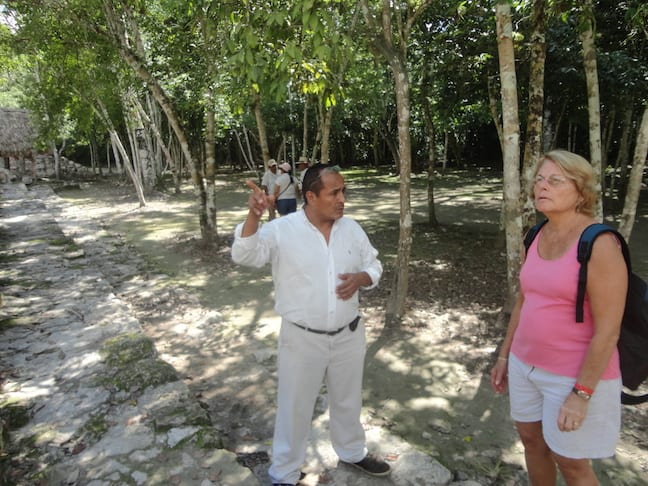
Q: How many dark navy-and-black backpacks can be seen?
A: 1